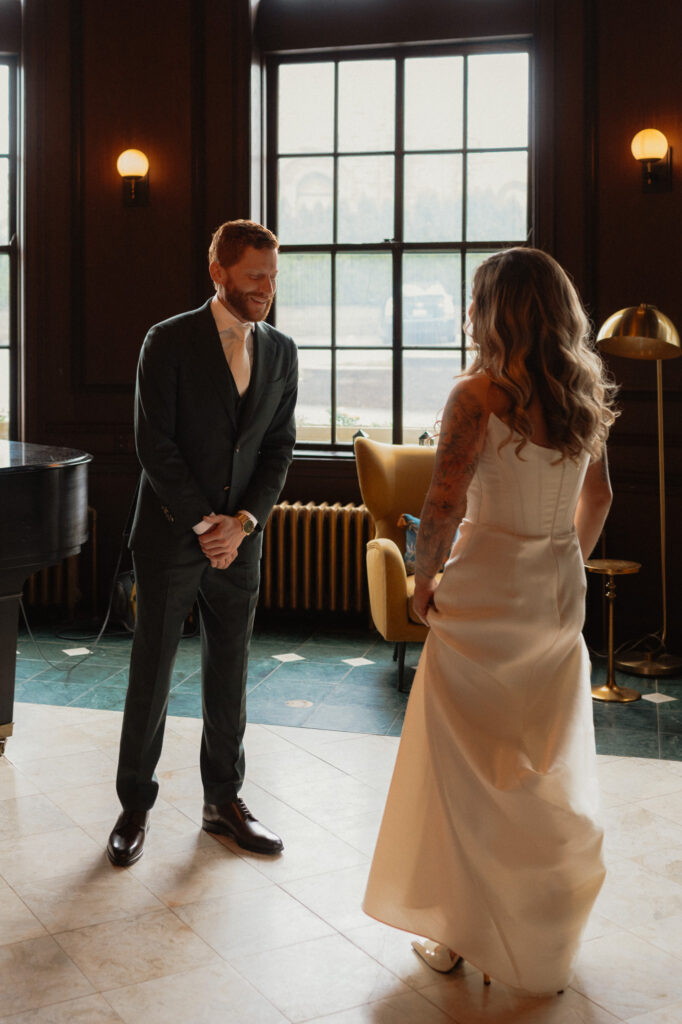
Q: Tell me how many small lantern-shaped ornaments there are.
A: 2